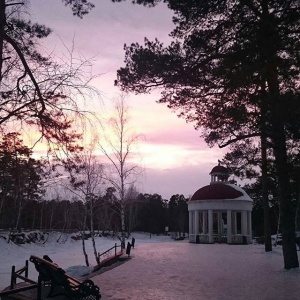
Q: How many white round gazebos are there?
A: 1